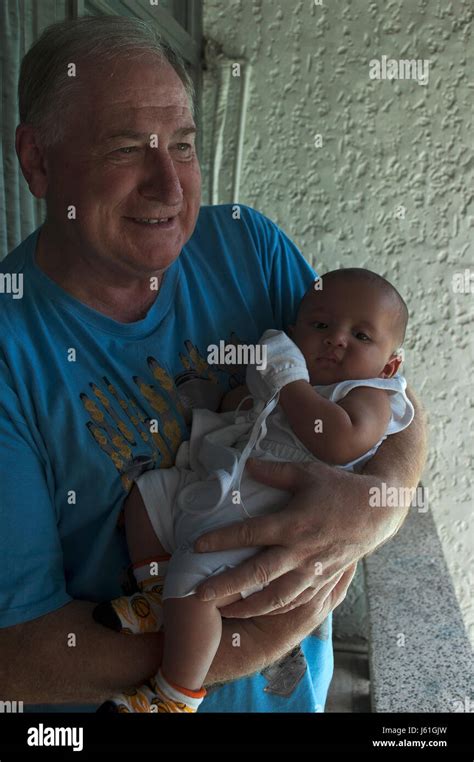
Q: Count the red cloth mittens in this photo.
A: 0